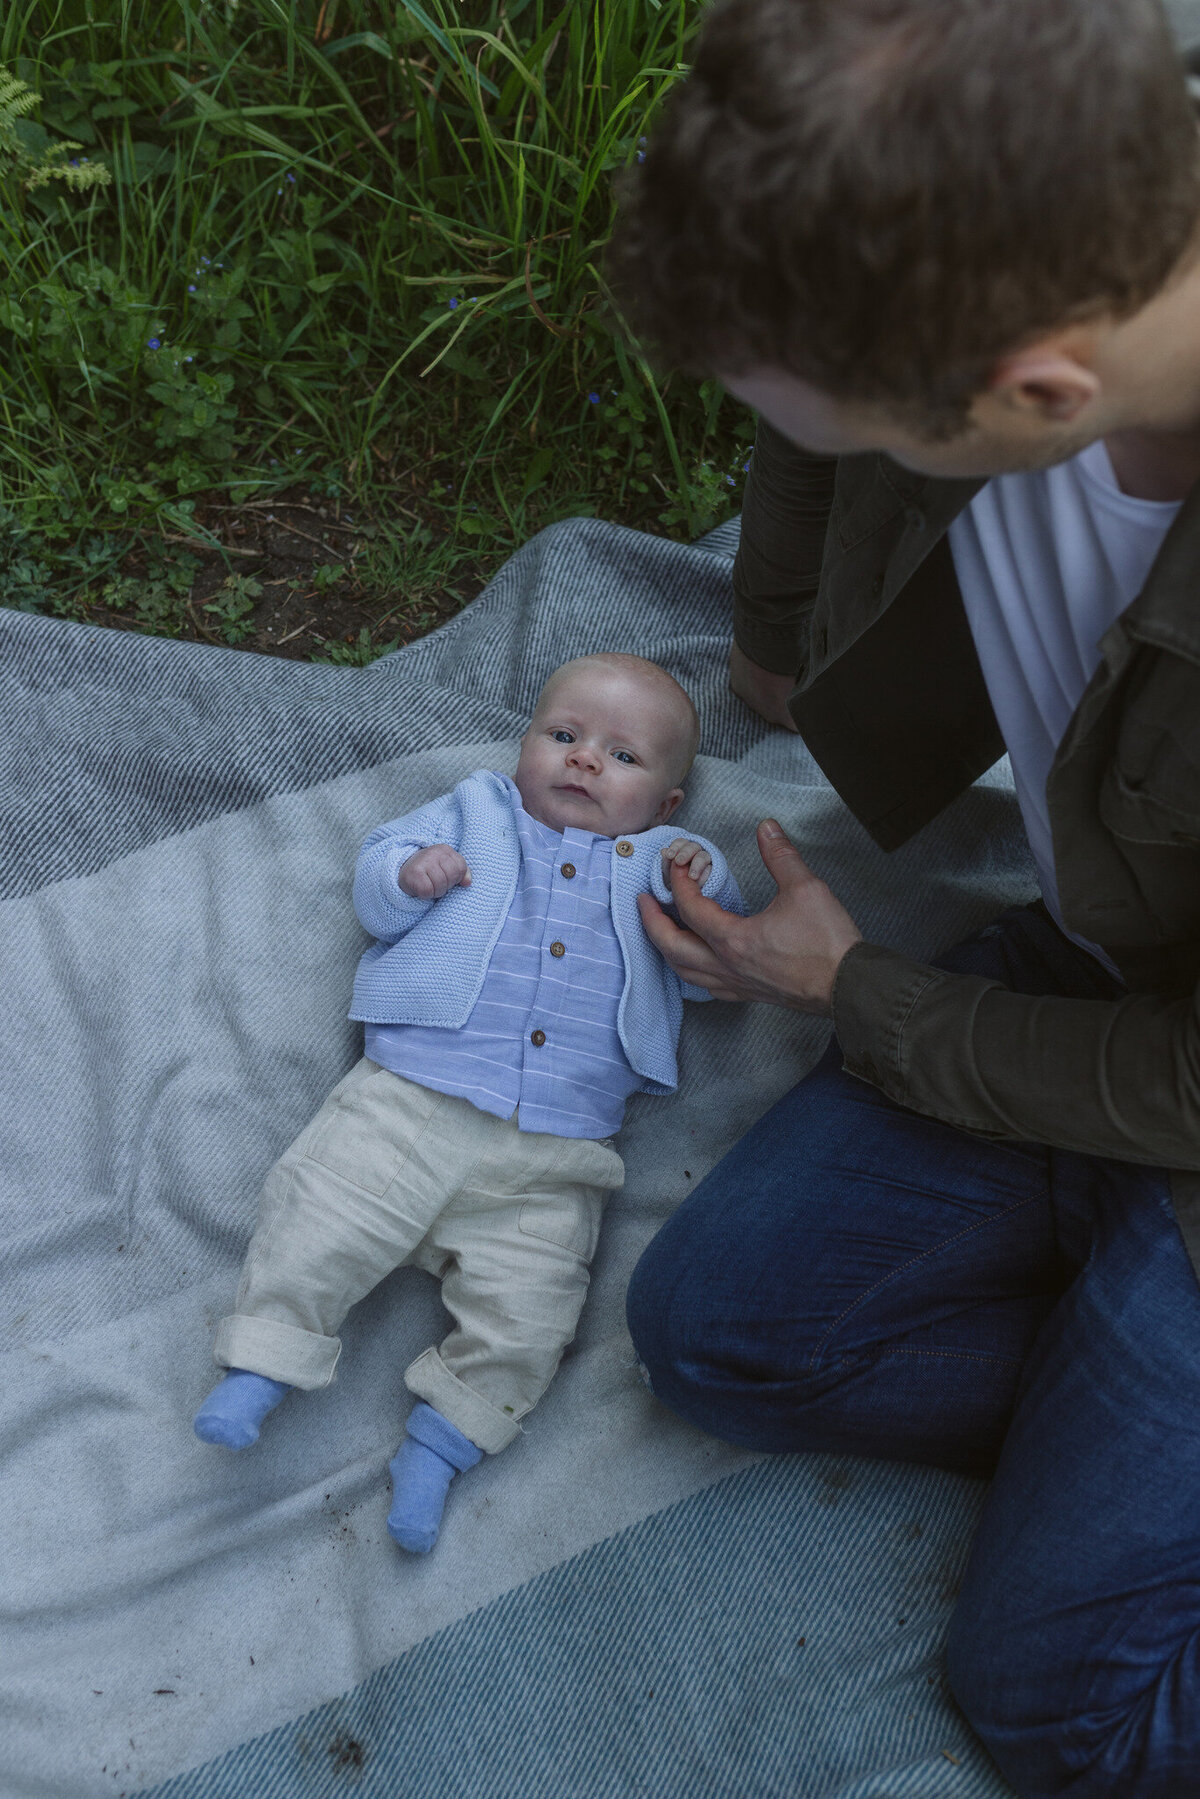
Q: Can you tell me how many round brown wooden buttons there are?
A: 4